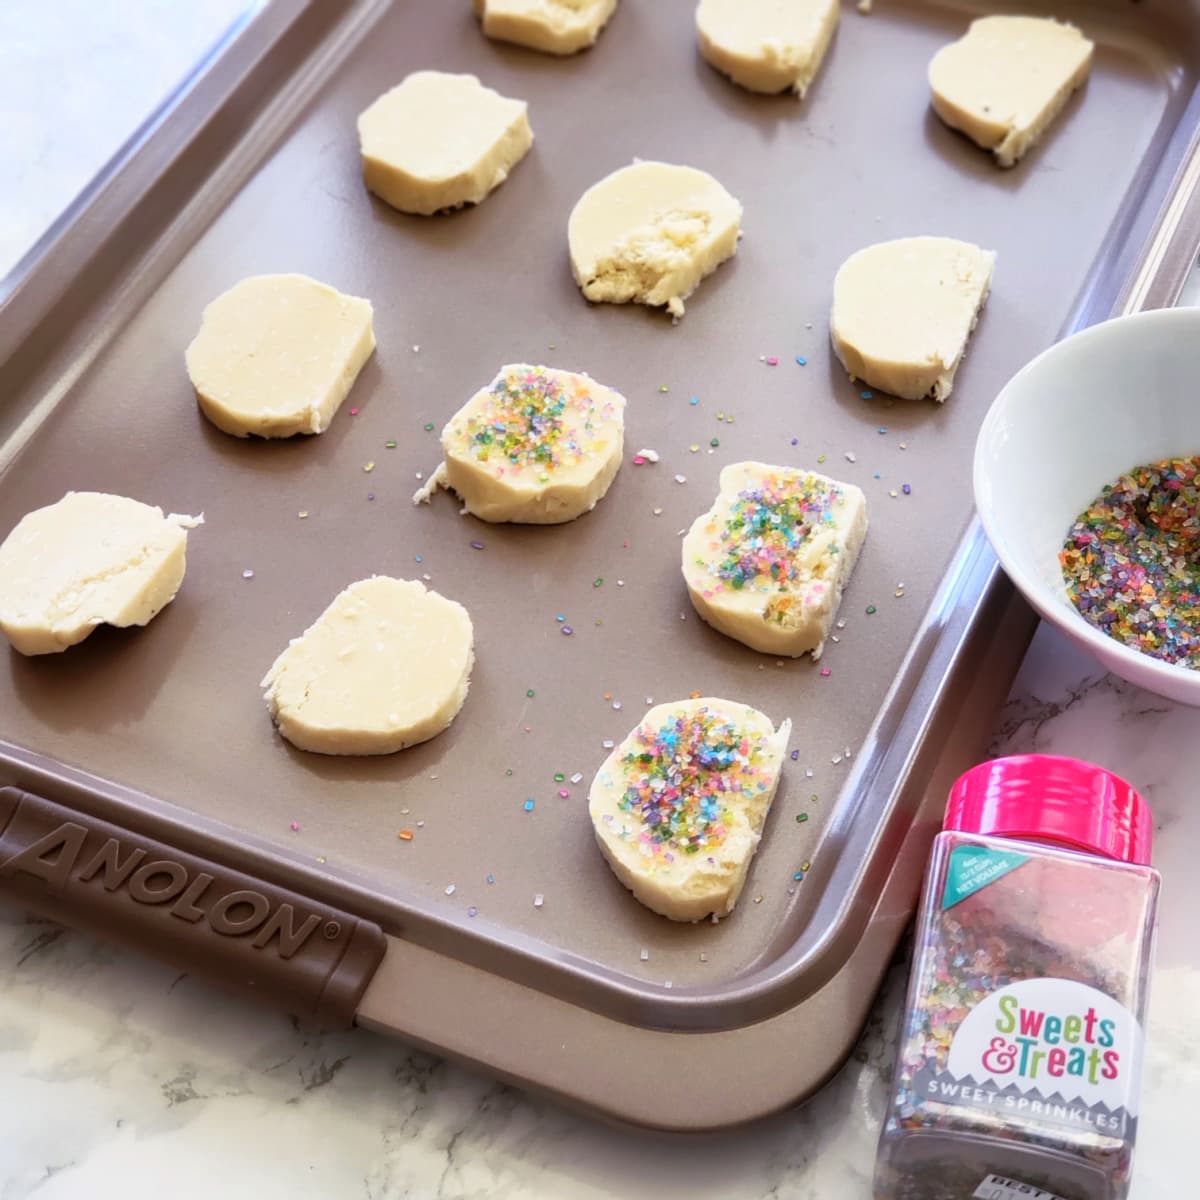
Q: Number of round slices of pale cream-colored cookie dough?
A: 12